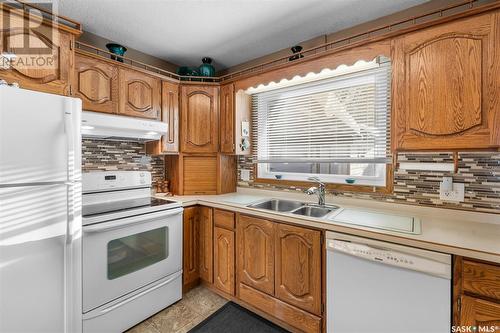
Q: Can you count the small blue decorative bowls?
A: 2